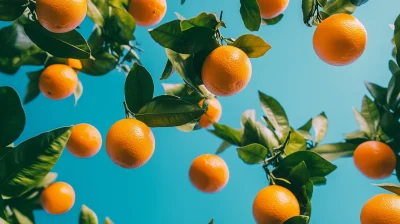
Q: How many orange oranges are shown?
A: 14